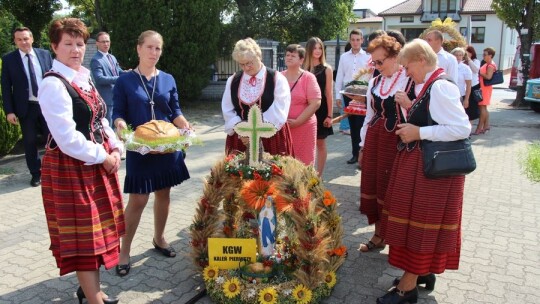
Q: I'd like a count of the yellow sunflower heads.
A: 5